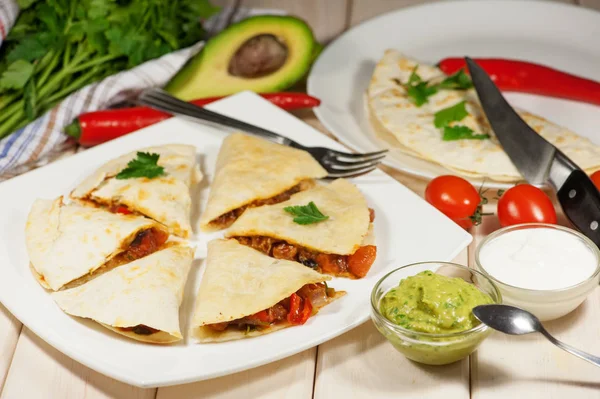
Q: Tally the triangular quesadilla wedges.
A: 6